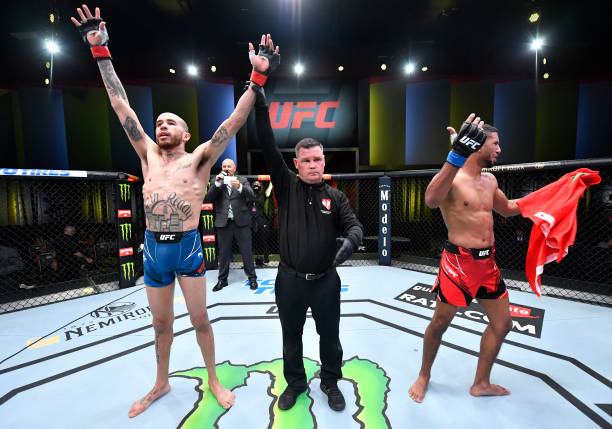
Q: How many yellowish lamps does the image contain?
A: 11